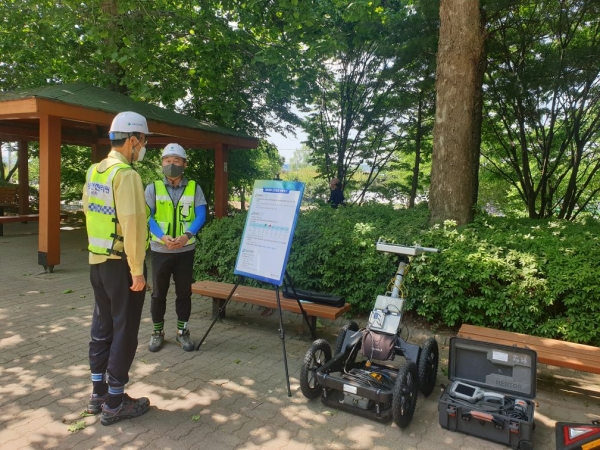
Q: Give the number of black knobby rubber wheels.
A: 4